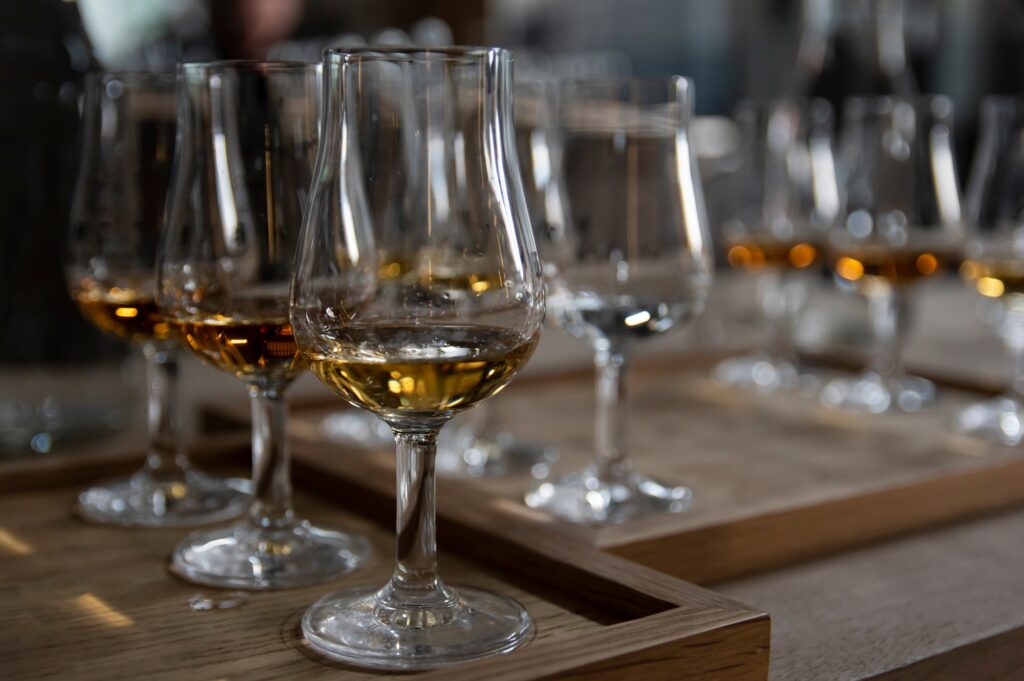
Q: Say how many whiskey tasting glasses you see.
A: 9